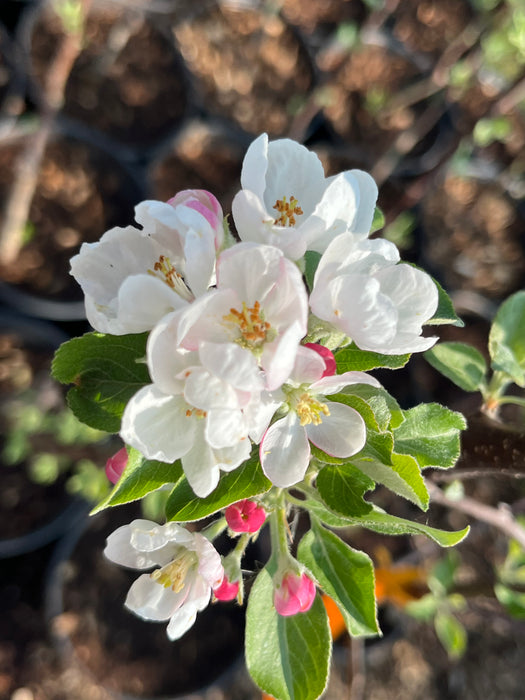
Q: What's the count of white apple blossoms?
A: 7